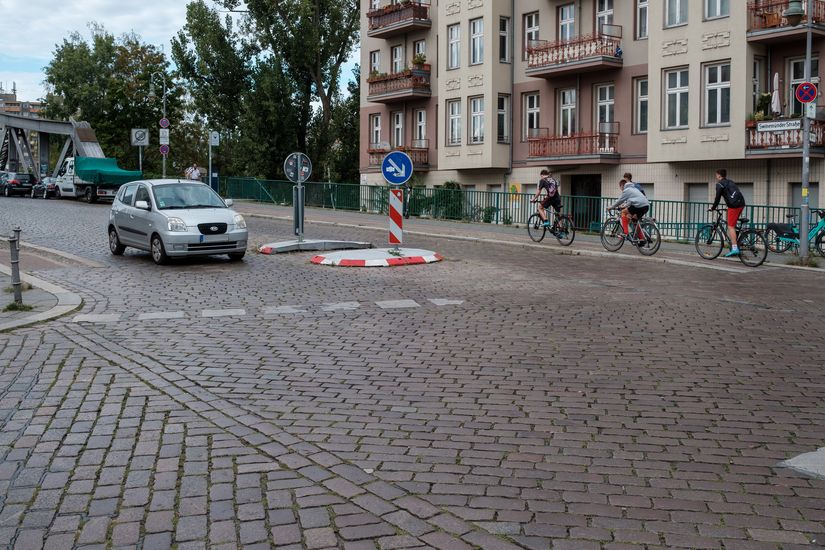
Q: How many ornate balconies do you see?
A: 7